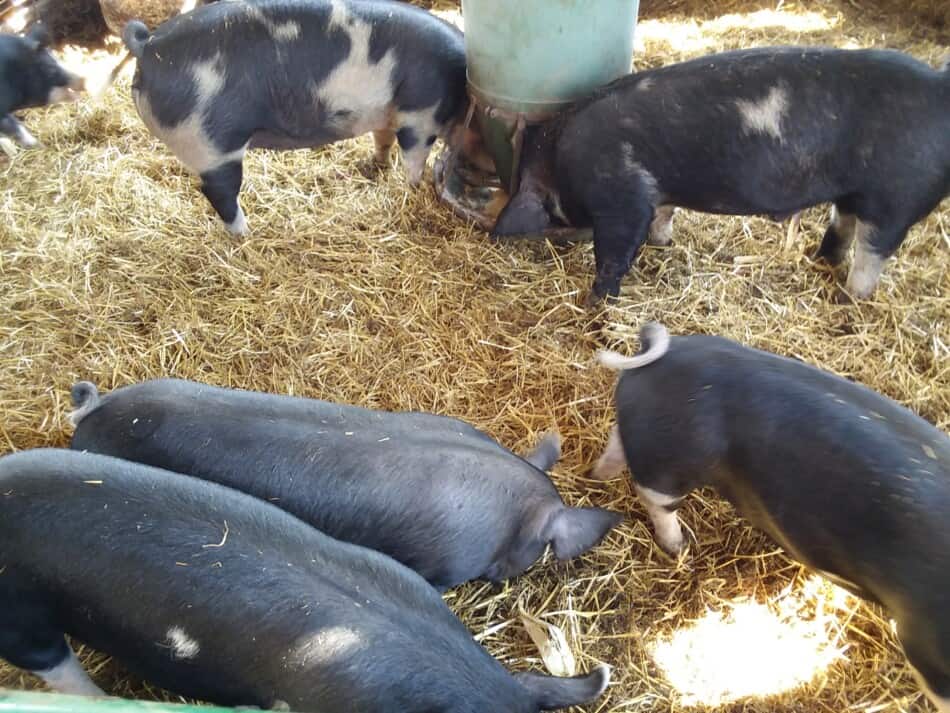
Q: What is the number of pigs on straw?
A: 6